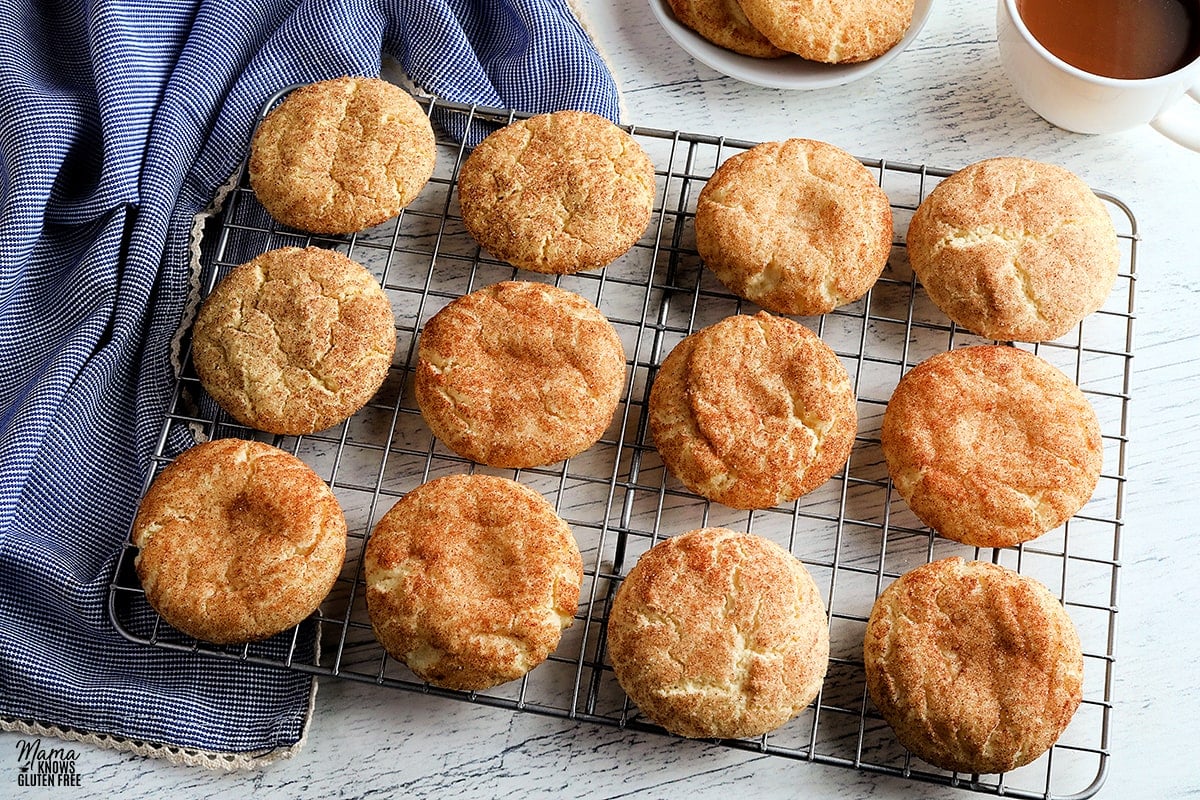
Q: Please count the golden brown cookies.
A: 14